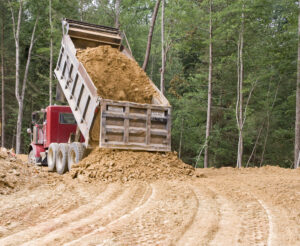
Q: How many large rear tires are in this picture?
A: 3